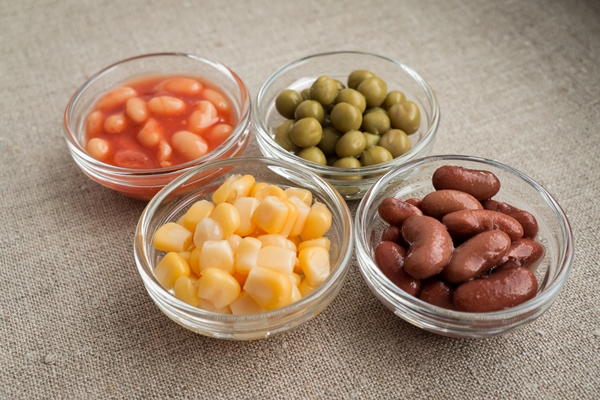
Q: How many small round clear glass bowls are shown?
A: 4